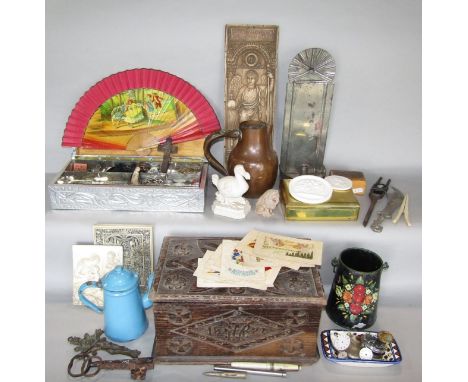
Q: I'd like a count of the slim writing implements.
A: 3